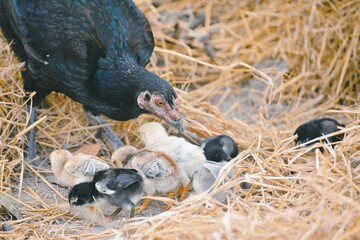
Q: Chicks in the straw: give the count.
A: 7